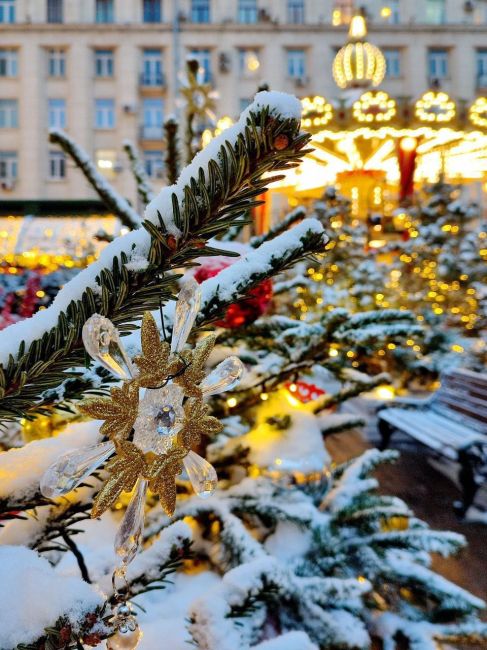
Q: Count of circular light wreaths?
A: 4